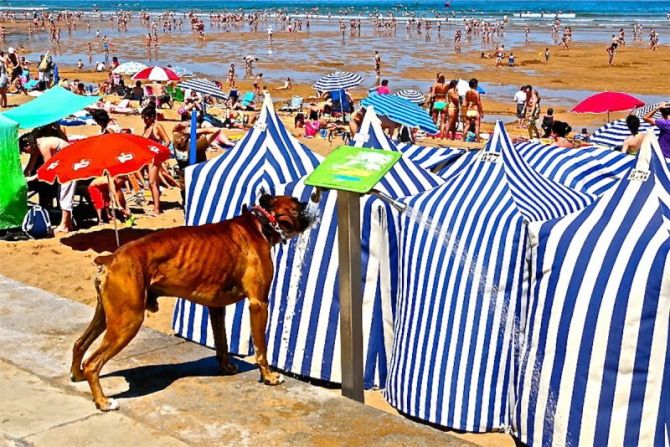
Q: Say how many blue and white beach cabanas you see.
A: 4